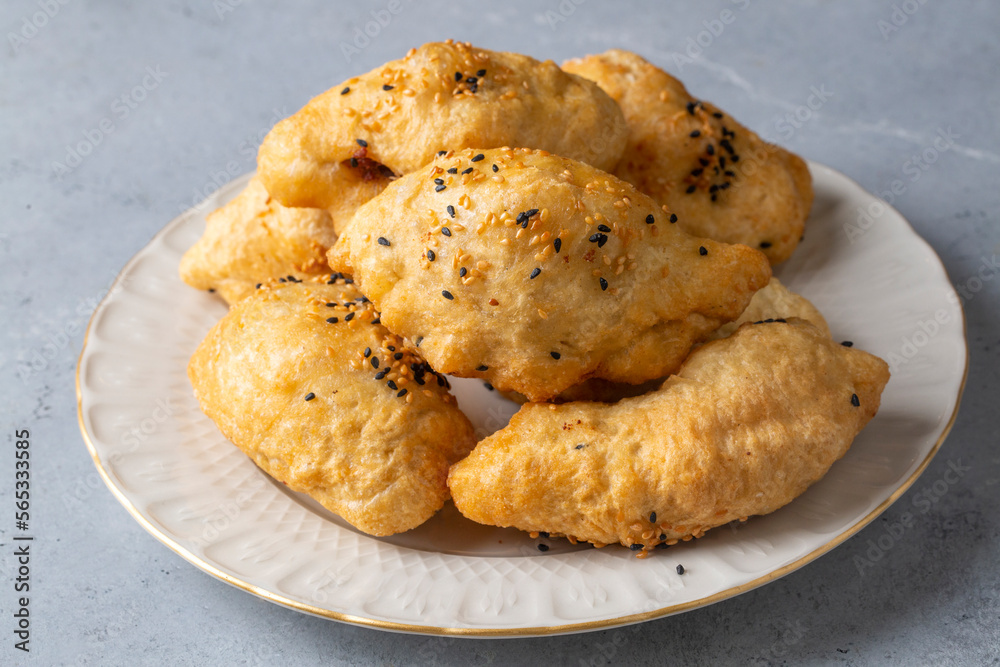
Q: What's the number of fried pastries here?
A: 7